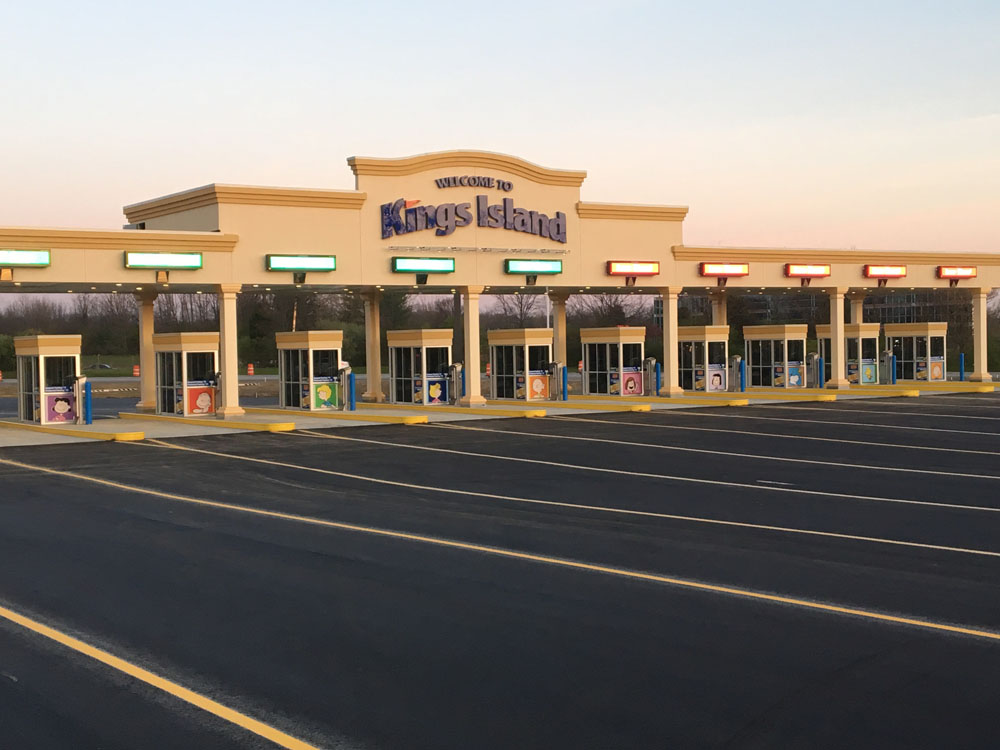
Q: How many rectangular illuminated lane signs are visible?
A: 10